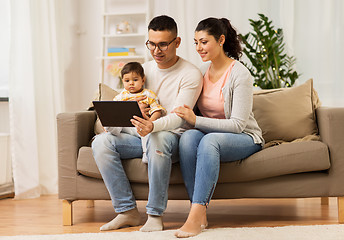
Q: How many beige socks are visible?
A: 2